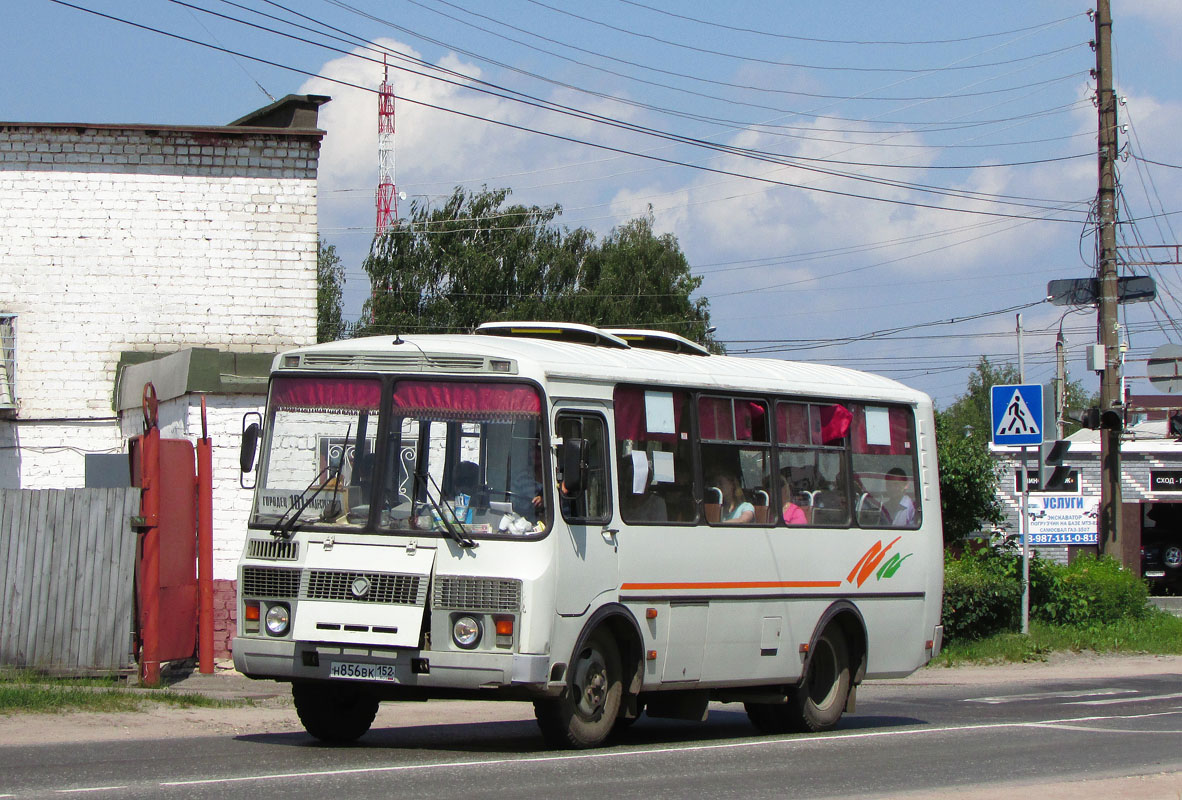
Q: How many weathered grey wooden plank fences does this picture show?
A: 1